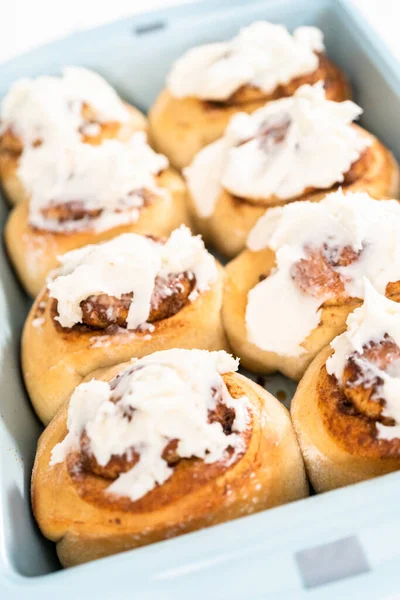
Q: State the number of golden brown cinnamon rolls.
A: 8